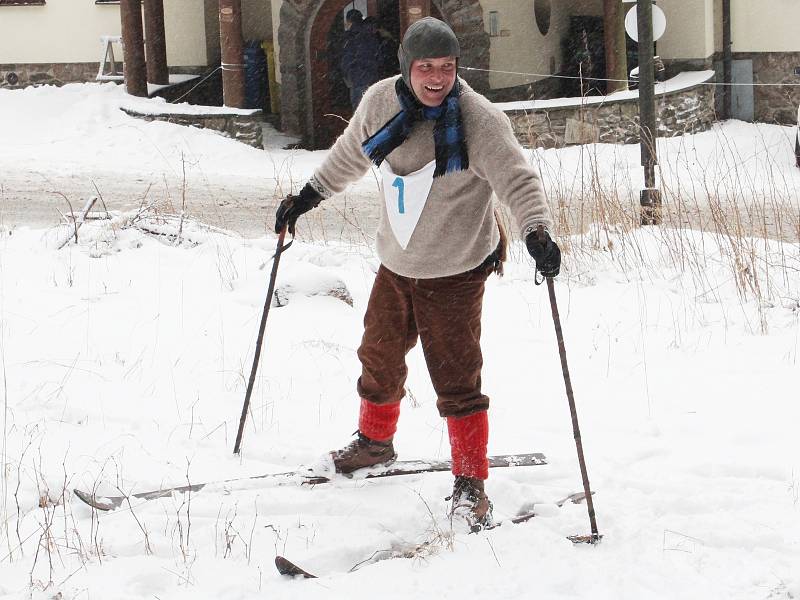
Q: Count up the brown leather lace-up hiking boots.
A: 2